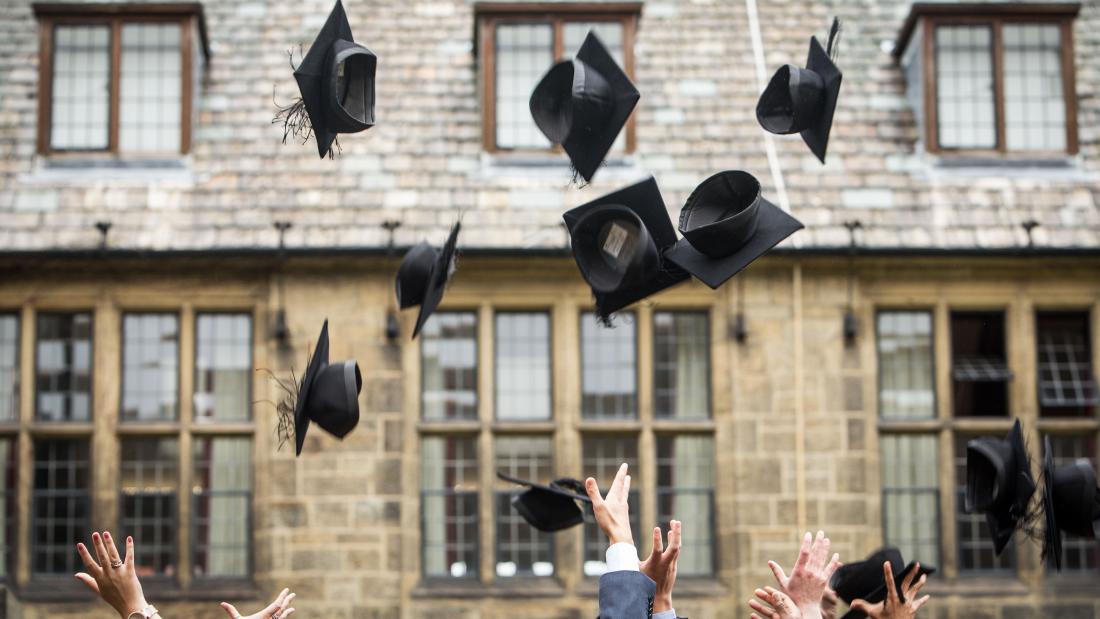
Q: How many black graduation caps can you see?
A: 11